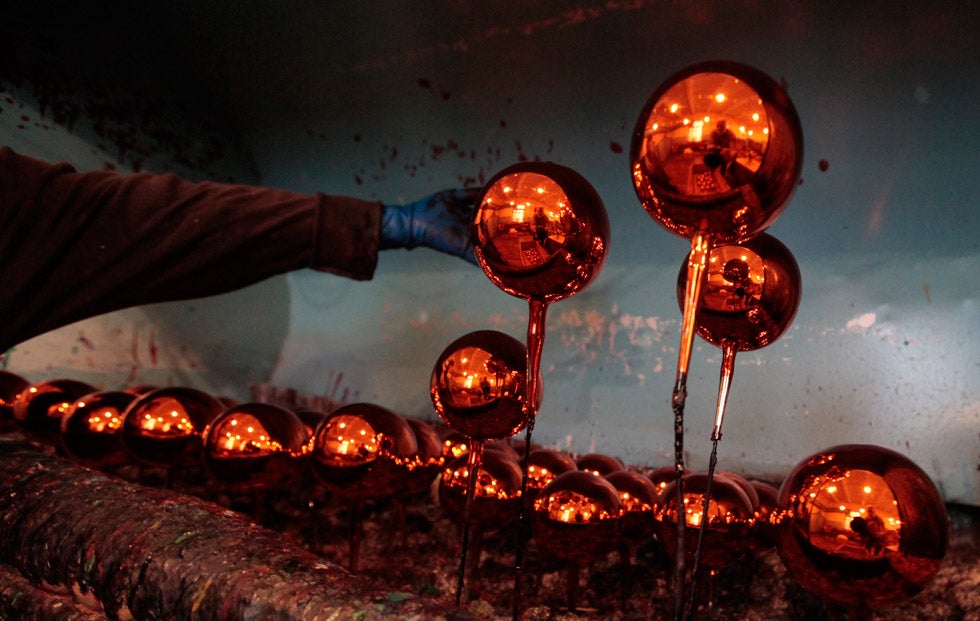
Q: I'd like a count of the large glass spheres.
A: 5